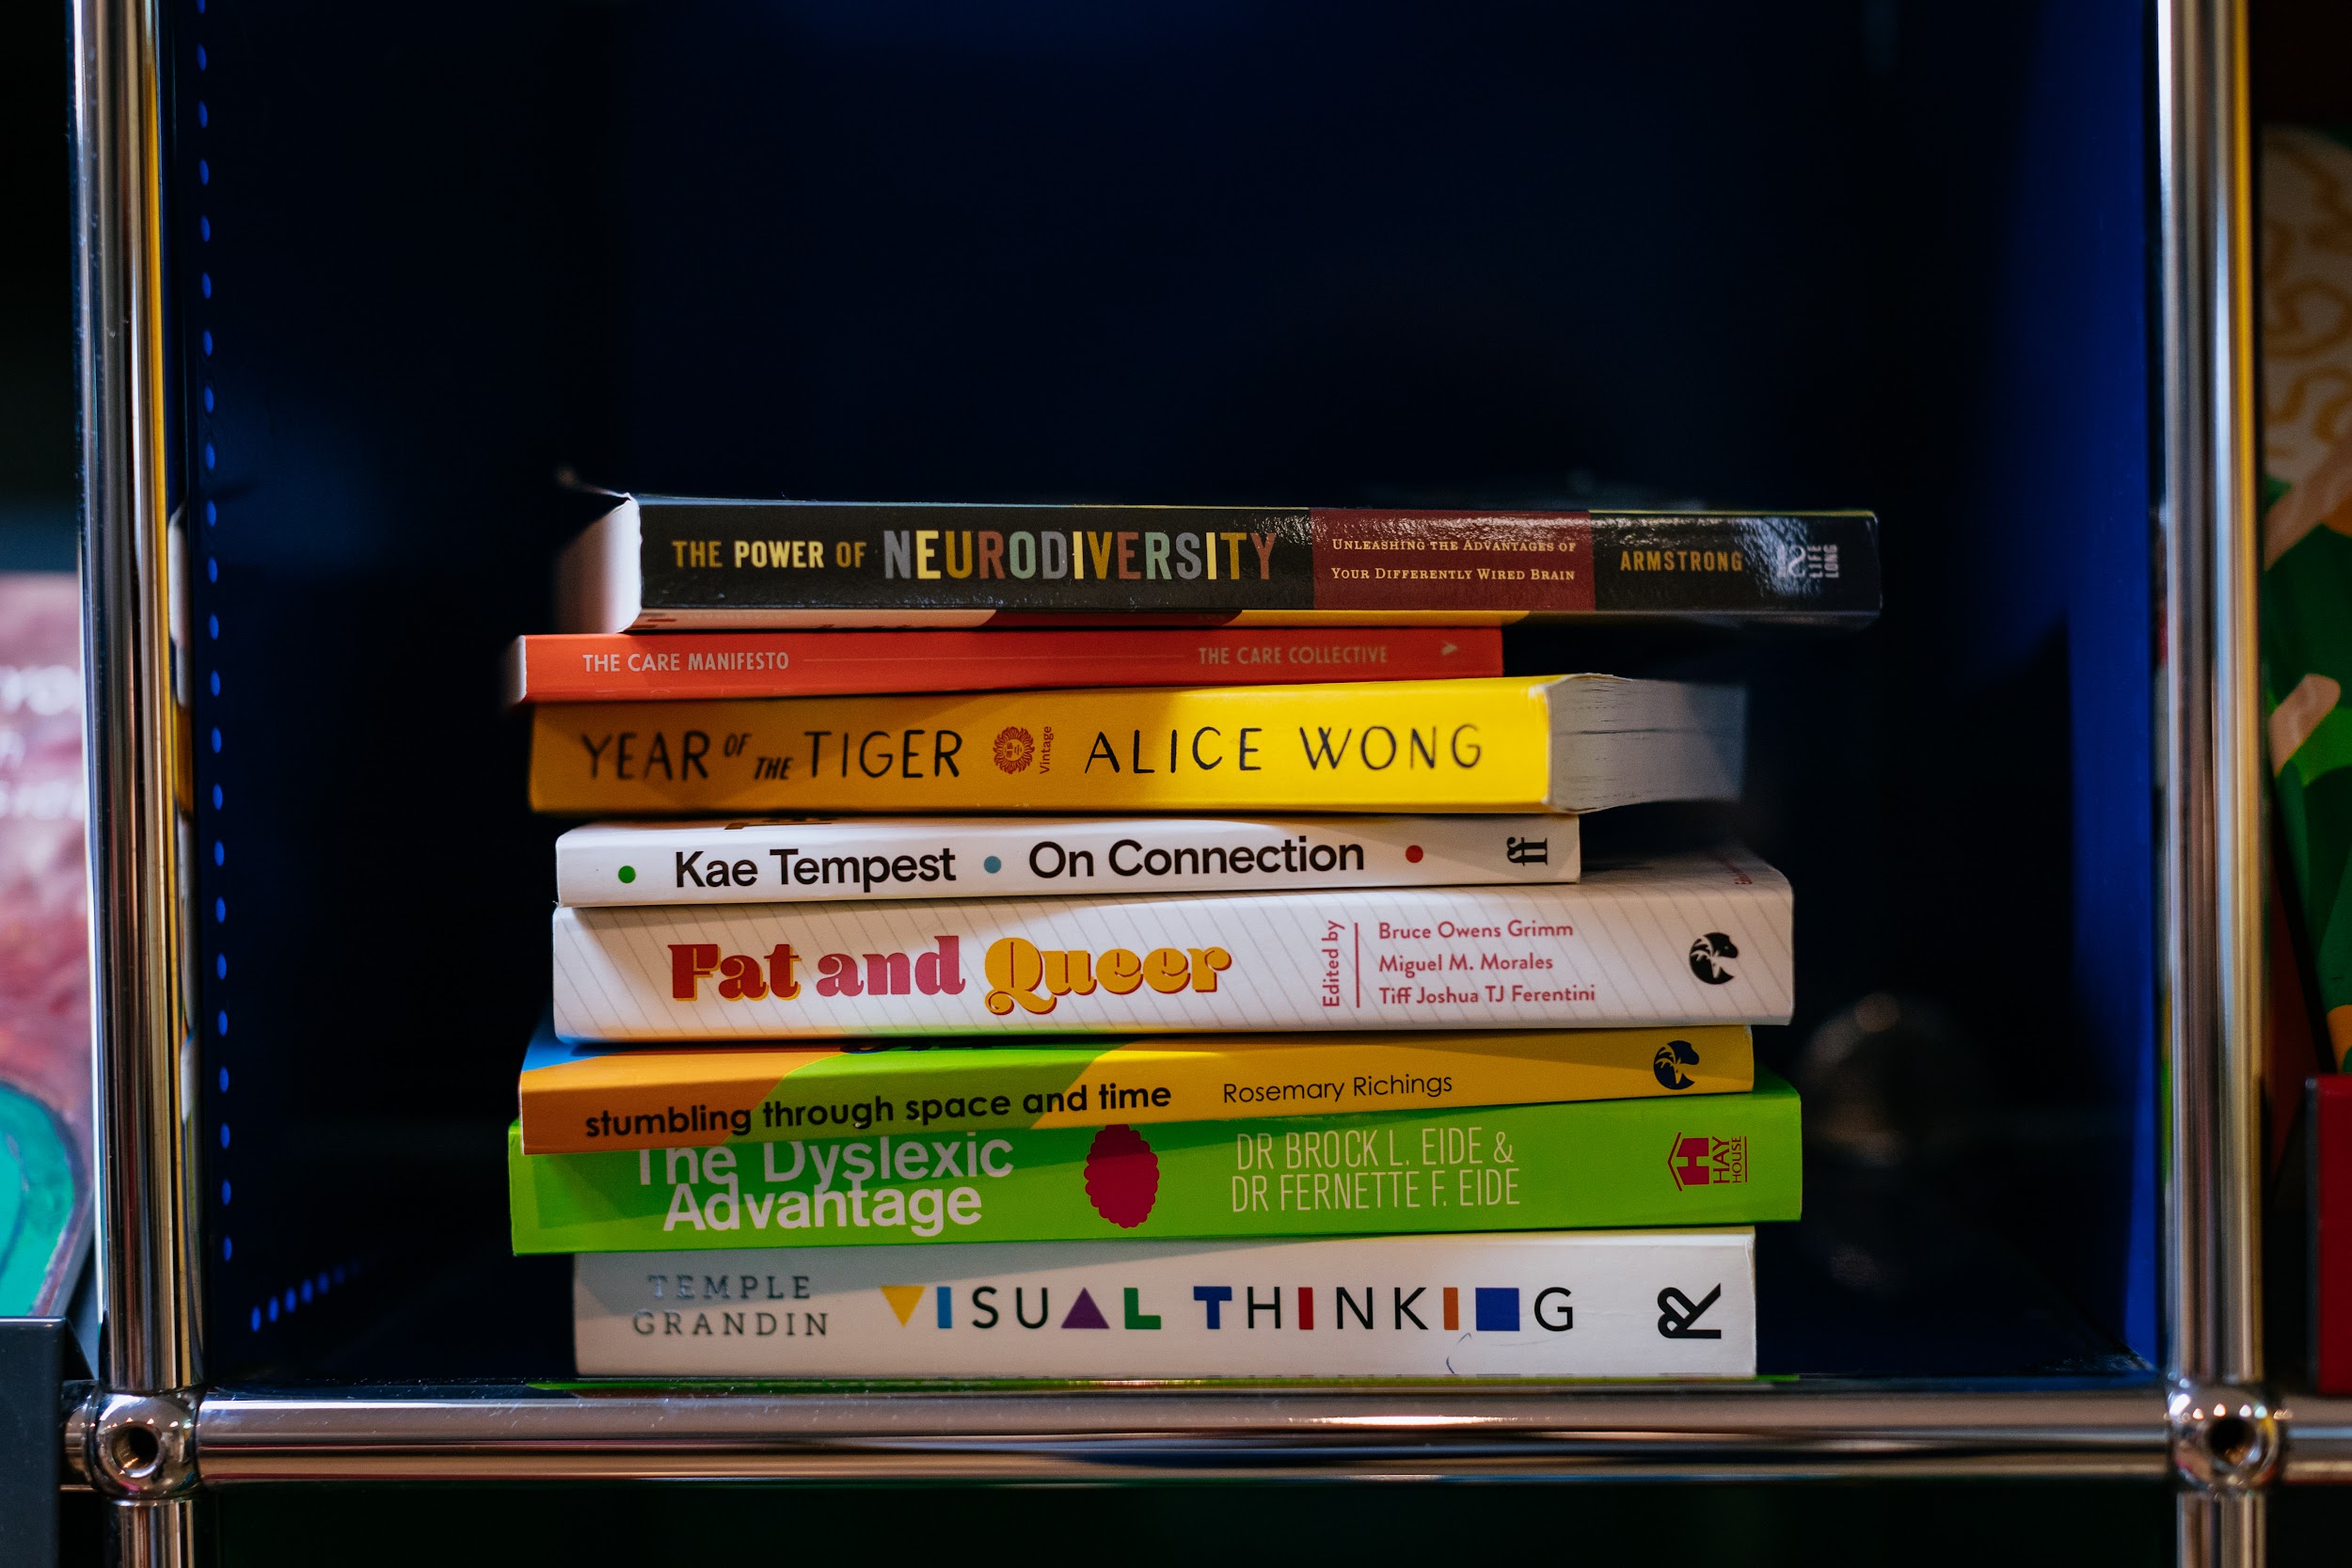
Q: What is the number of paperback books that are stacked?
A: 8